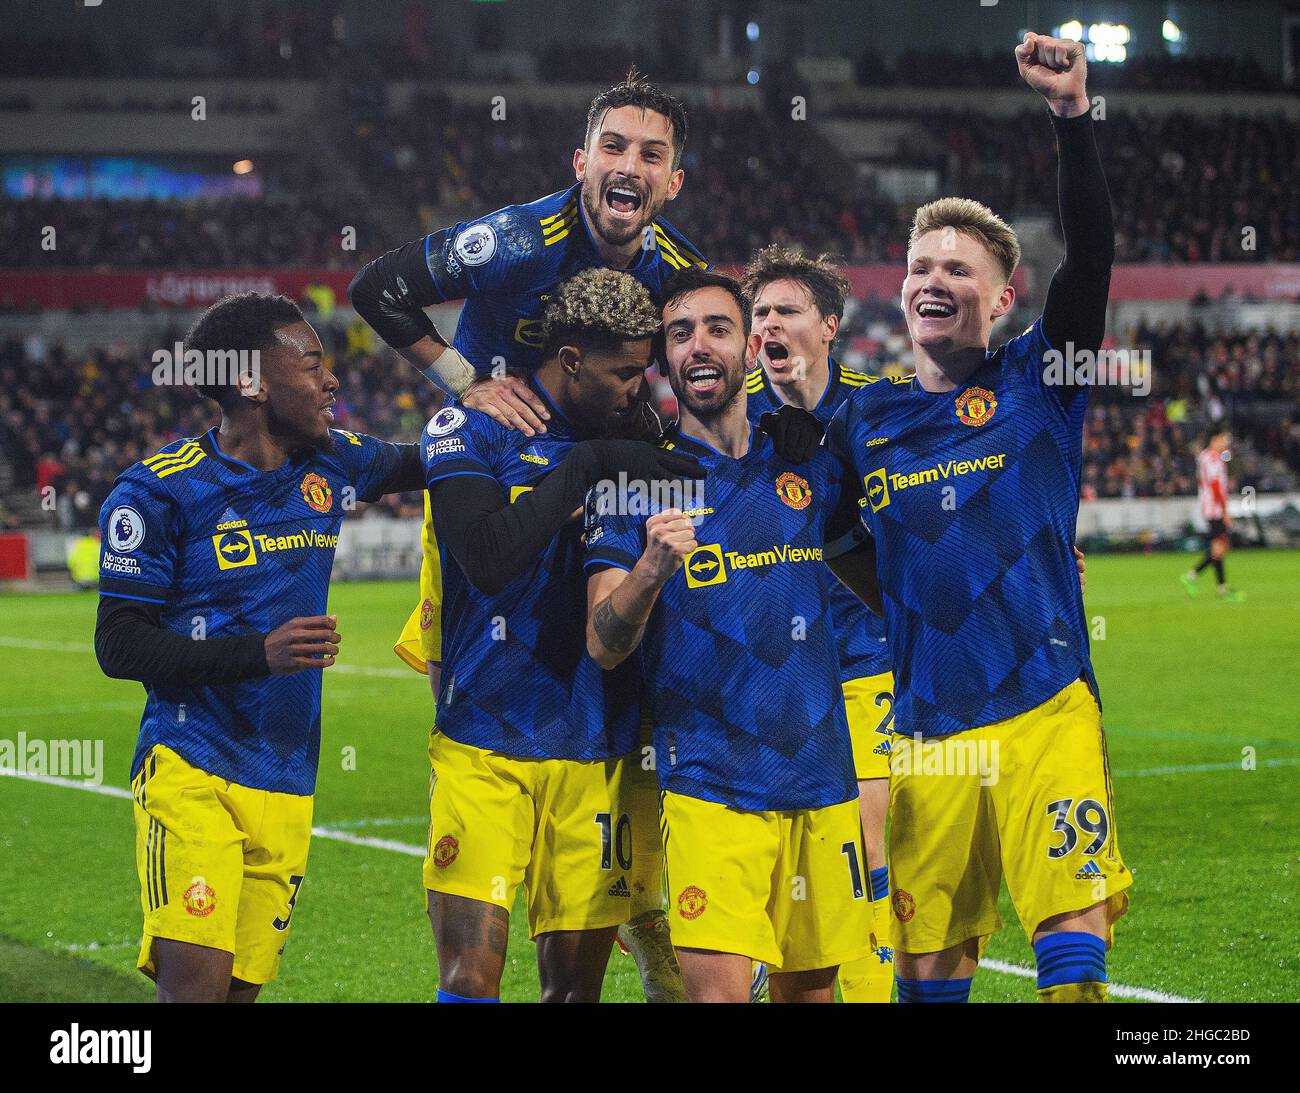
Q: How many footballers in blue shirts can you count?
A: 6